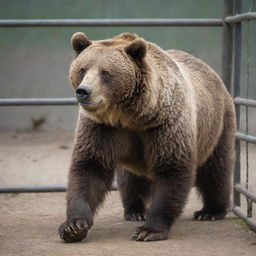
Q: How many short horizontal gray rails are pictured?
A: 5